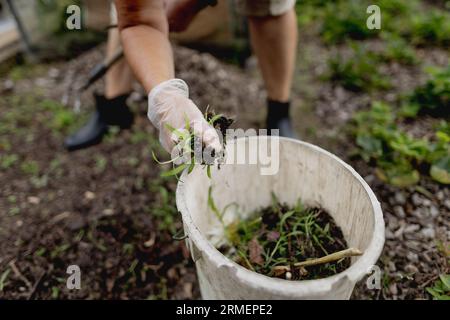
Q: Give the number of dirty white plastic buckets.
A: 1